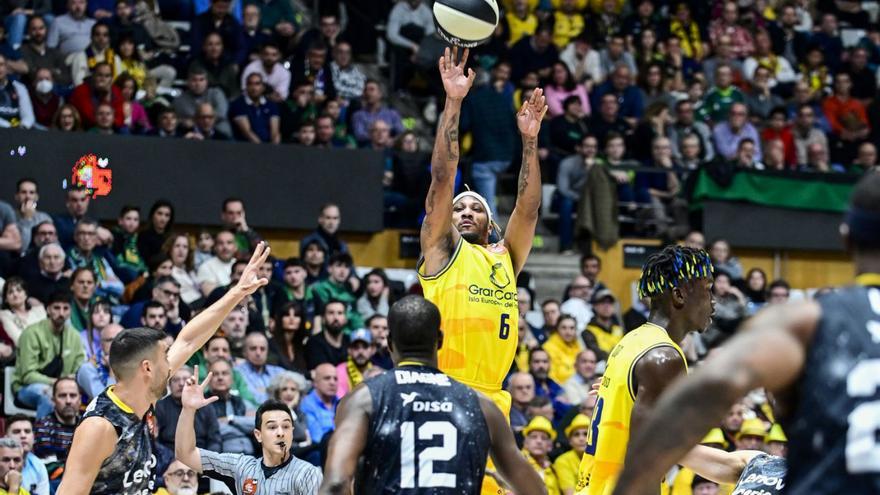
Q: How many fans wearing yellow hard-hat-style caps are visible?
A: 5